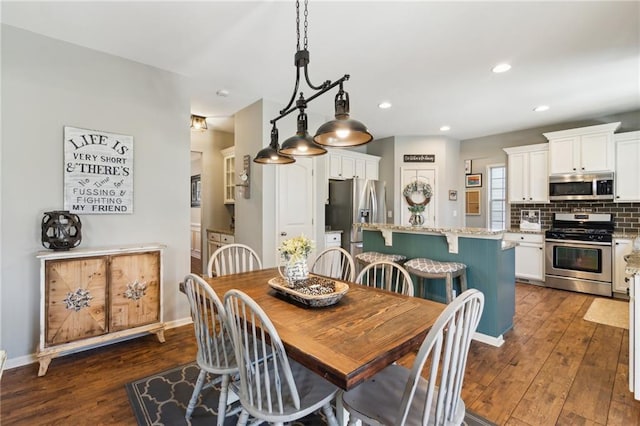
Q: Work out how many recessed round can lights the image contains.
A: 4